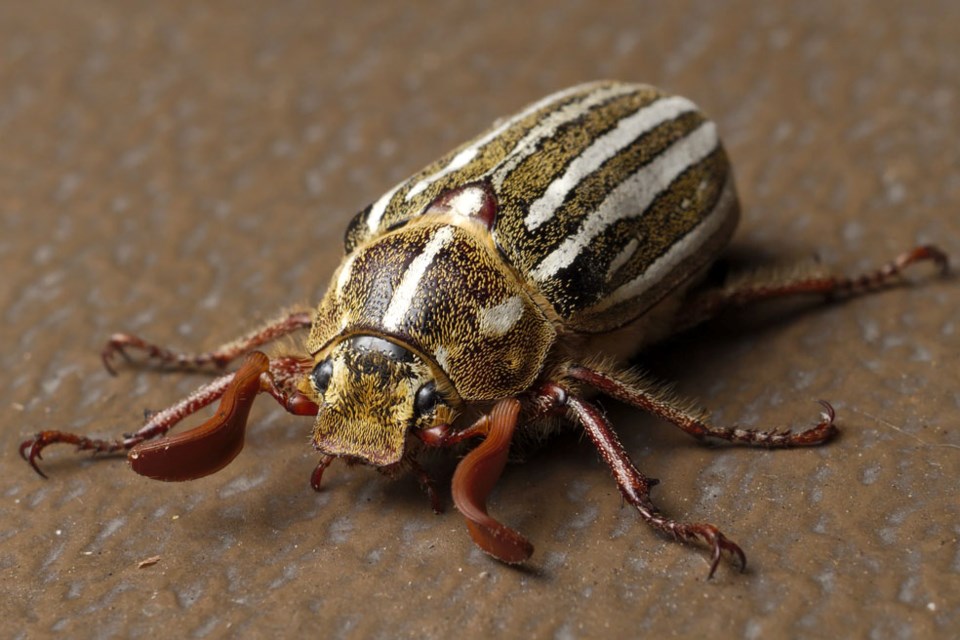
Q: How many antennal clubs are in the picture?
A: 2